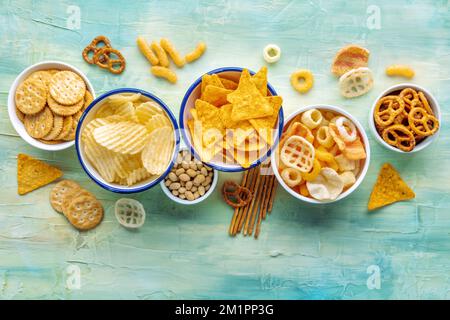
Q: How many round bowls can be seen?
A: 6